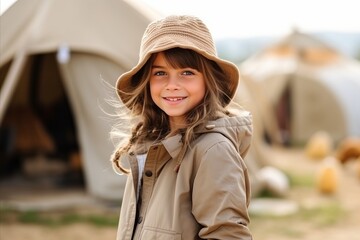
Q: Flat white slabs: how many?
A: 1